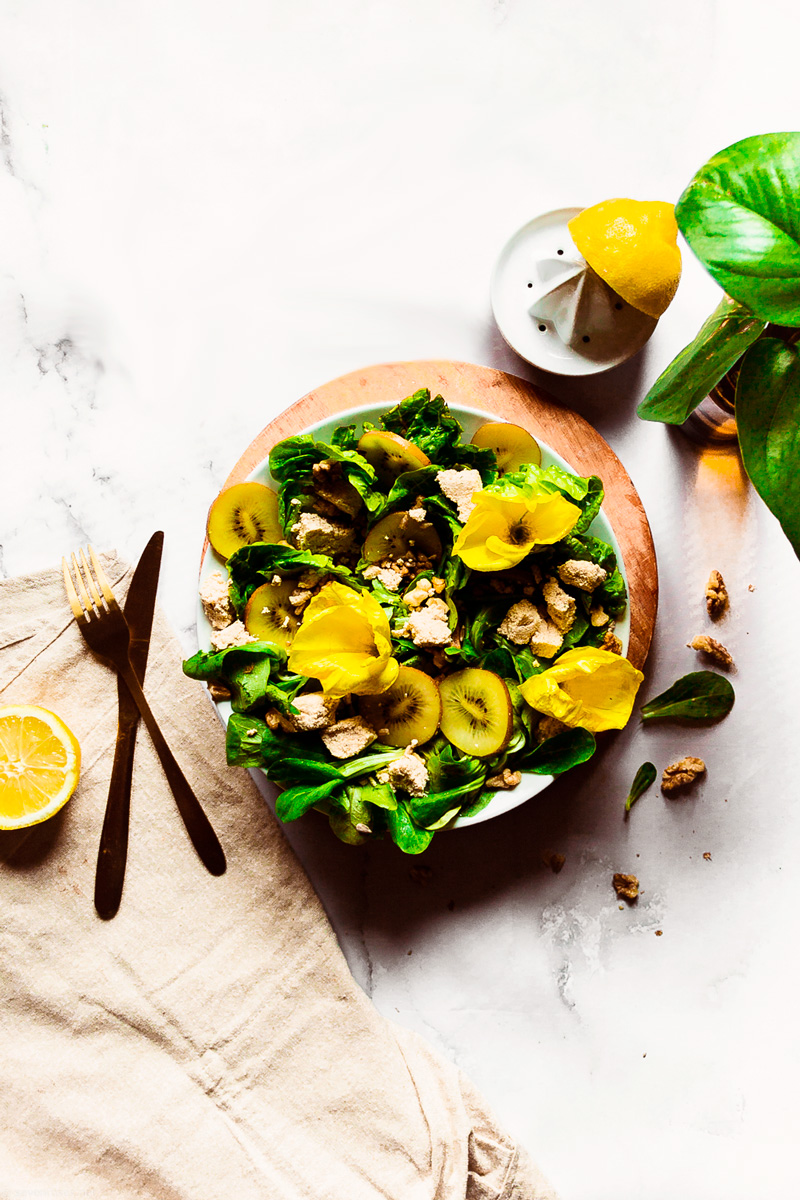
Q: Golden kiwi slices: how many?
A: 7